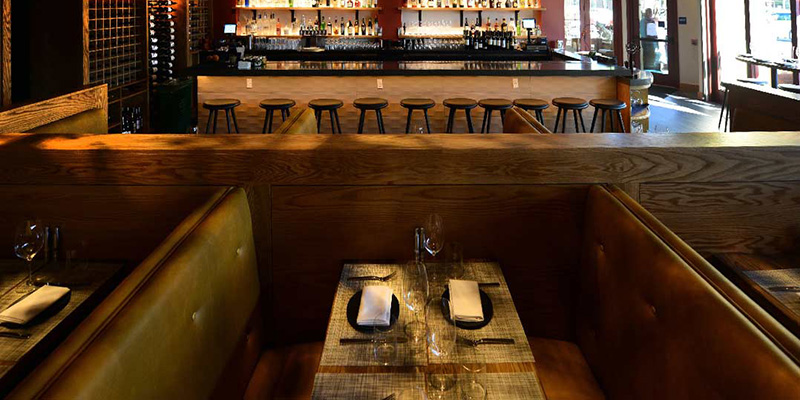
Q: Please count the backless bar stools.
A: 10